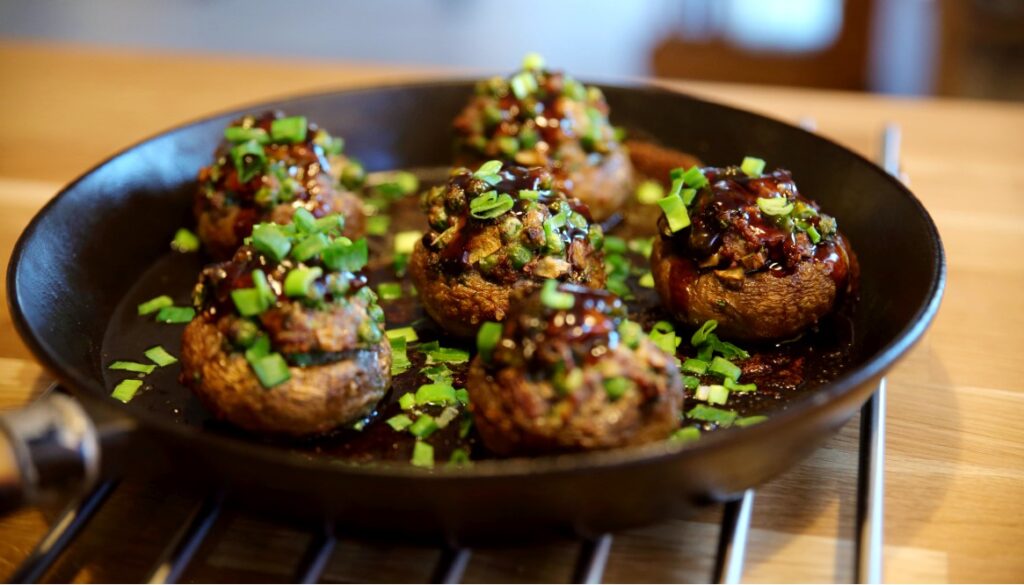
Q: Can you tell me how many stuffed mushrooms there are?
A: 6